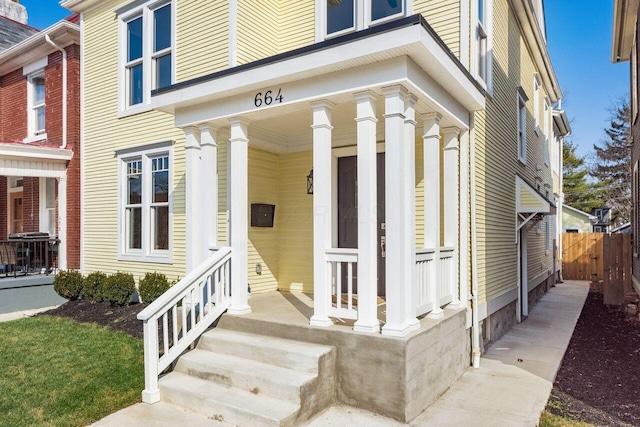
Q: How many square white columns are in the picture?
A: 9